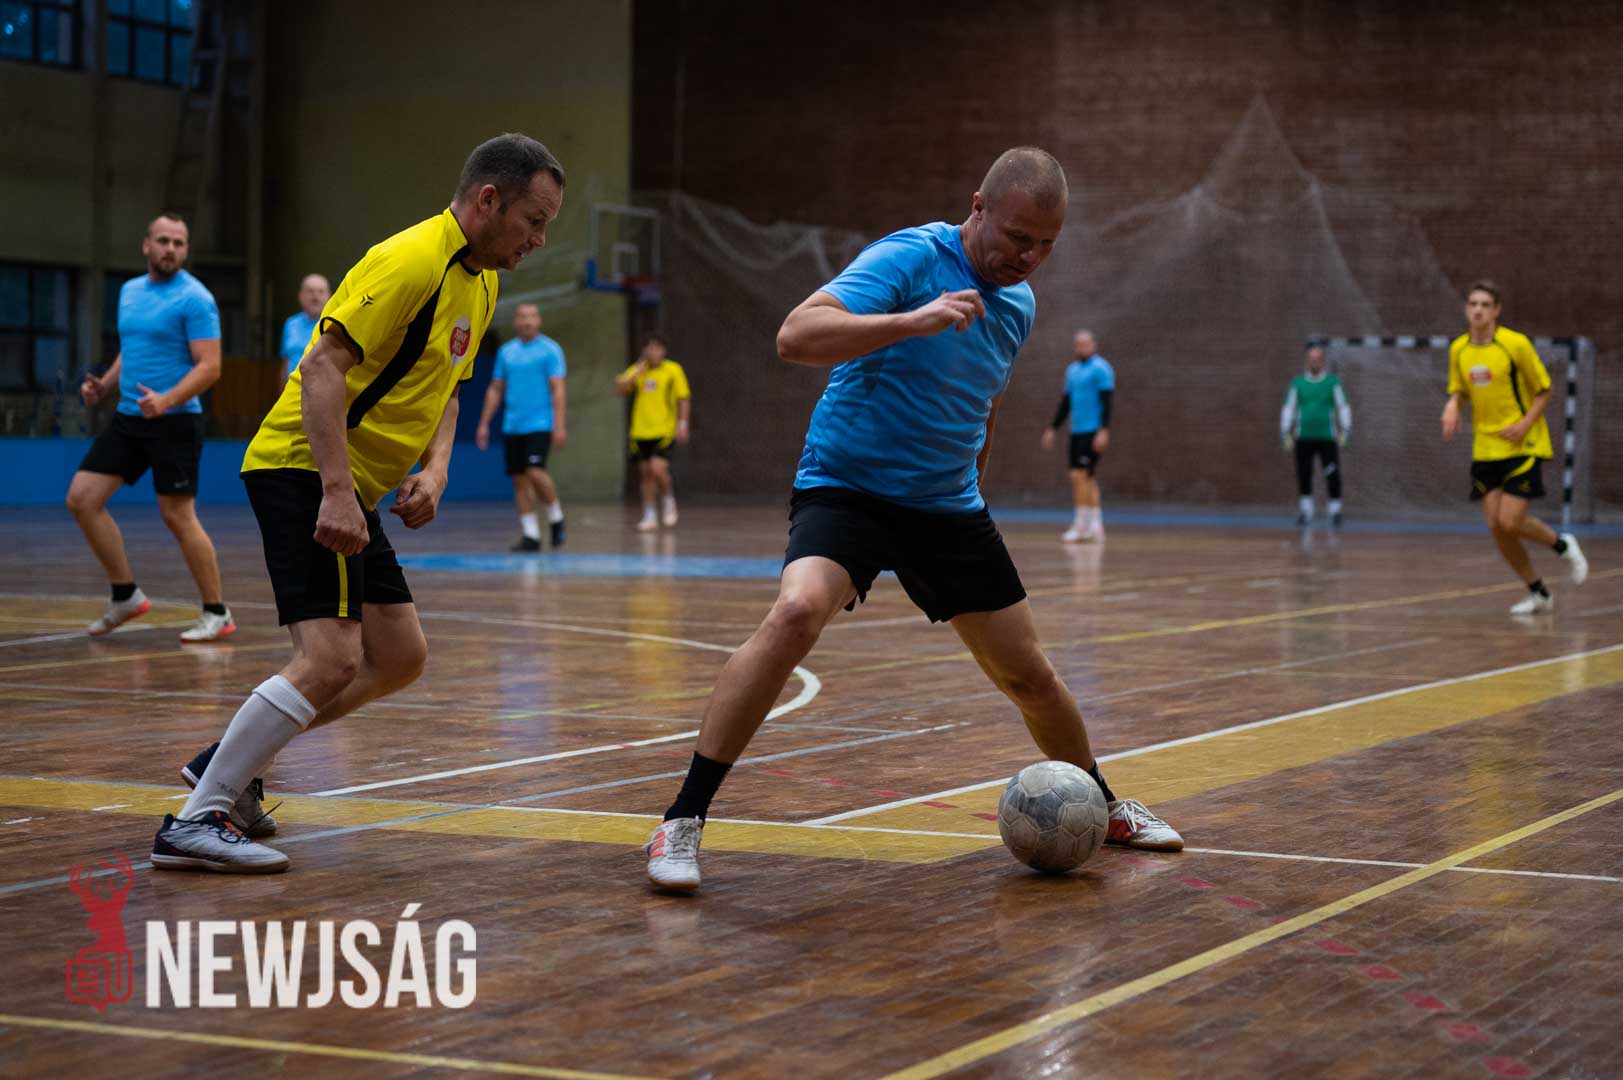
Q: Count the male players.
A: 9